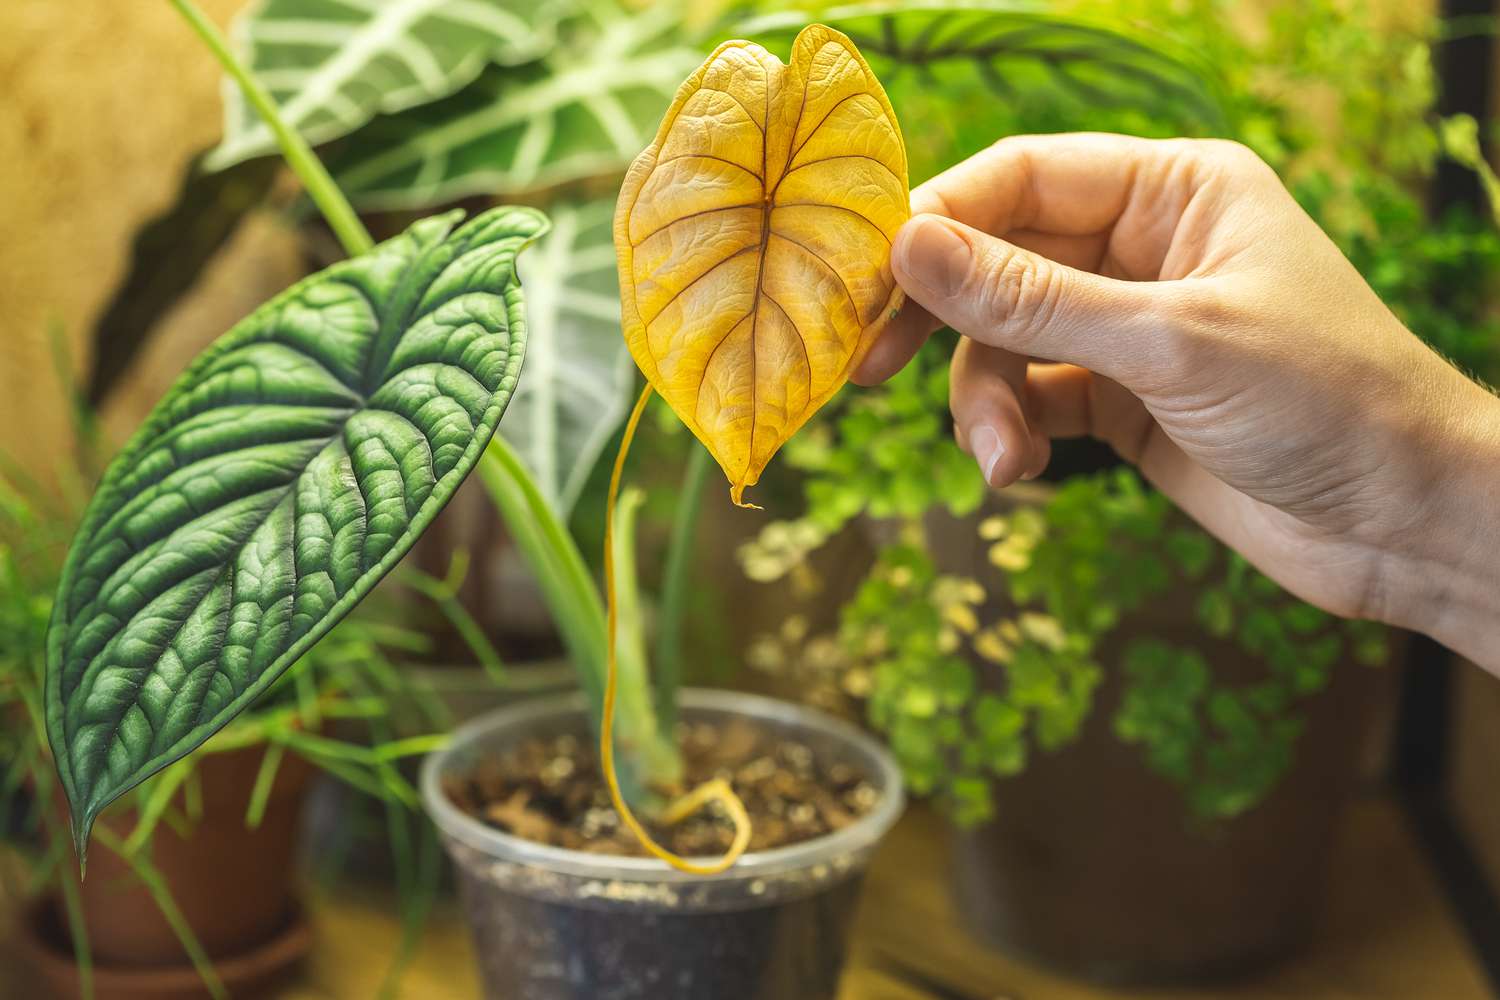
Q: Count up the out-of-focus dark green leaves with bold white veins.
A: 3